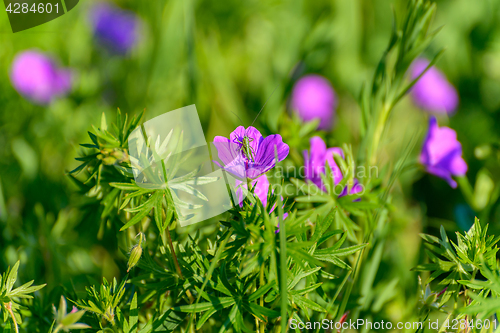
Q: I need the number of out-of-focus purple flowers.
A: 4